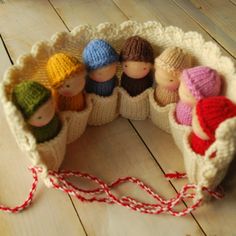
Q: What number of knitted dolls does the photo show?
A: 7